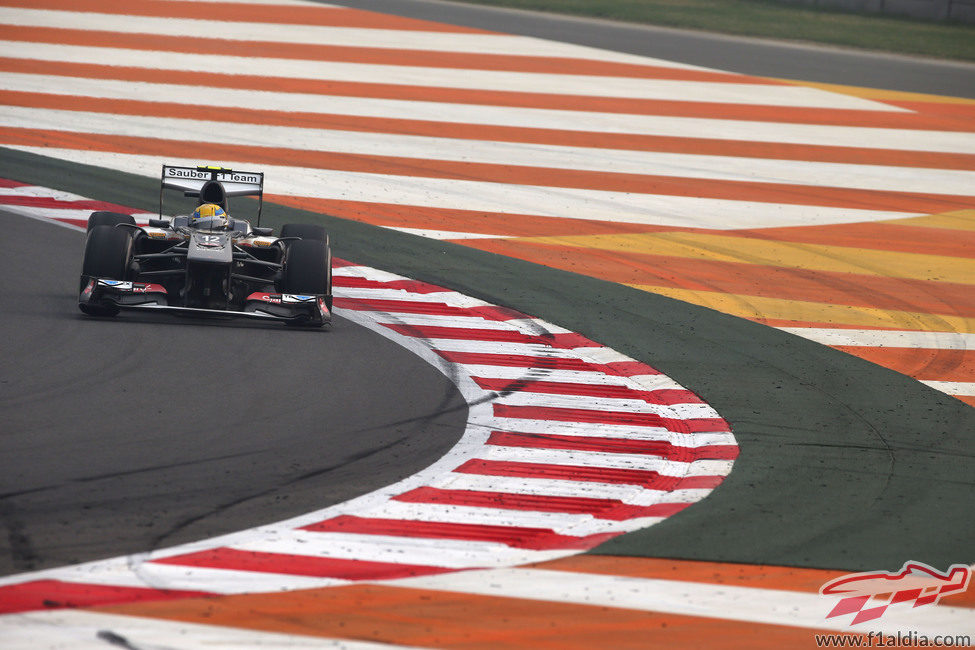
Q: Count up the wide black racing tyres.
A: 4